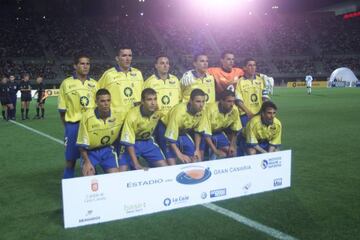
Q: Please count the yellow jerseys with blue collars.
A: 10